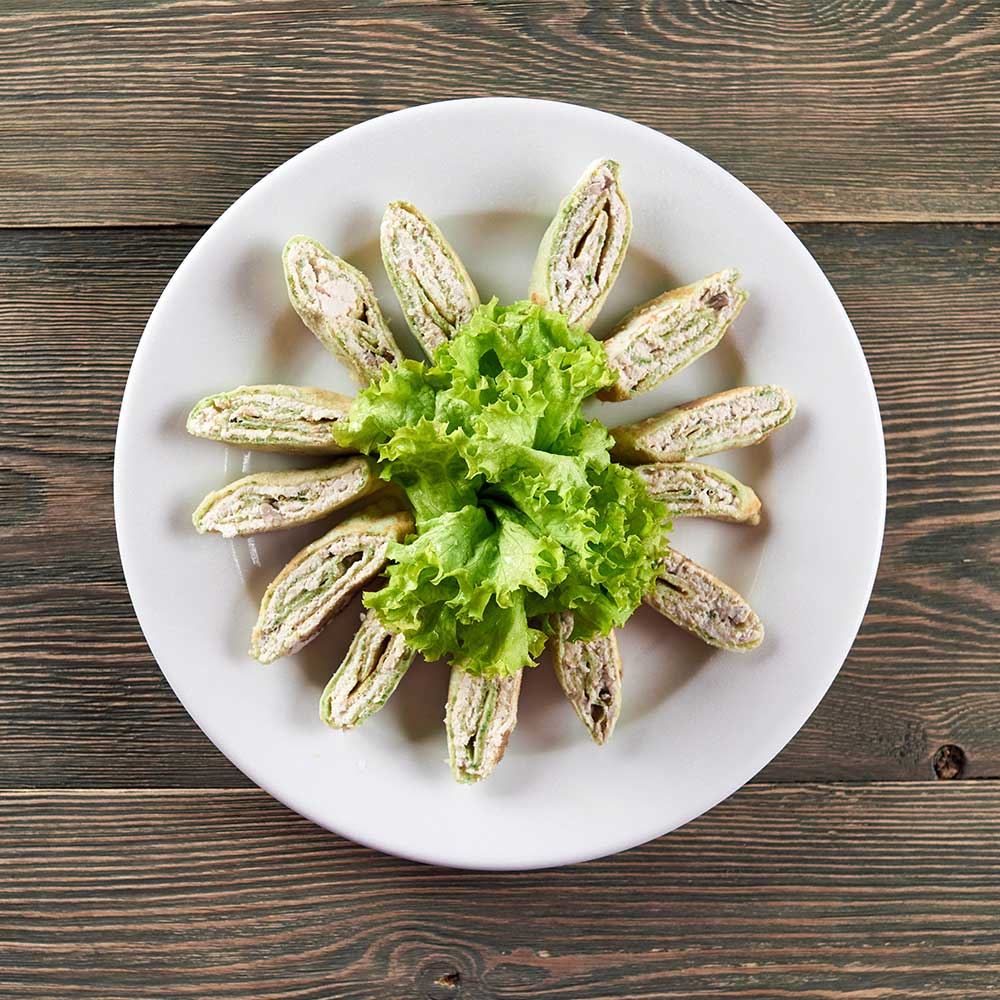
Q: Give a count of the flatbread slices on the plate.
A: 13